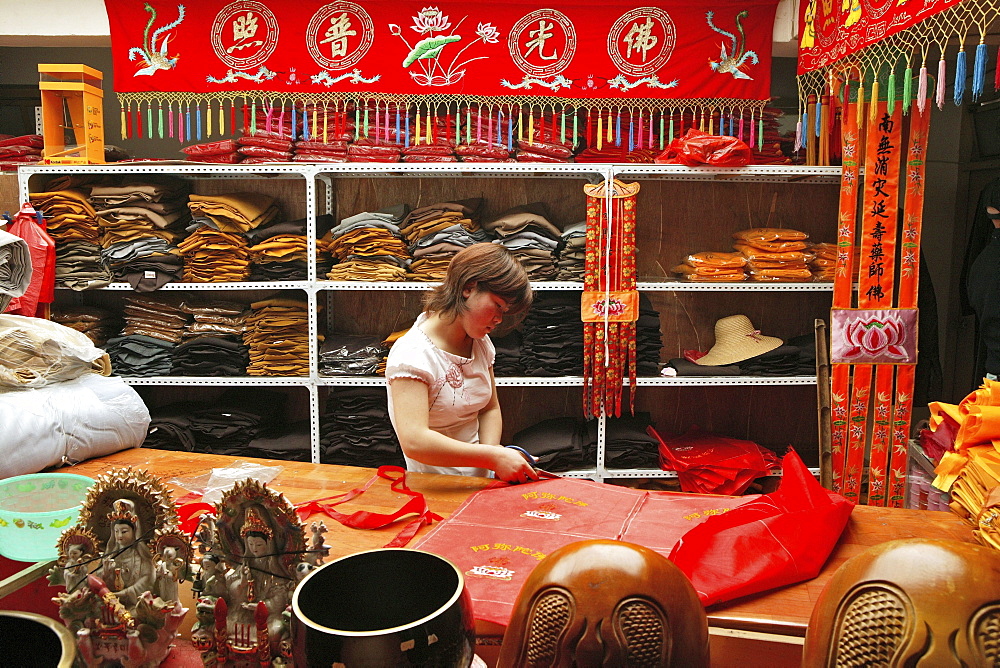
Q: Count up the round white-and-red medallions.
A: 4